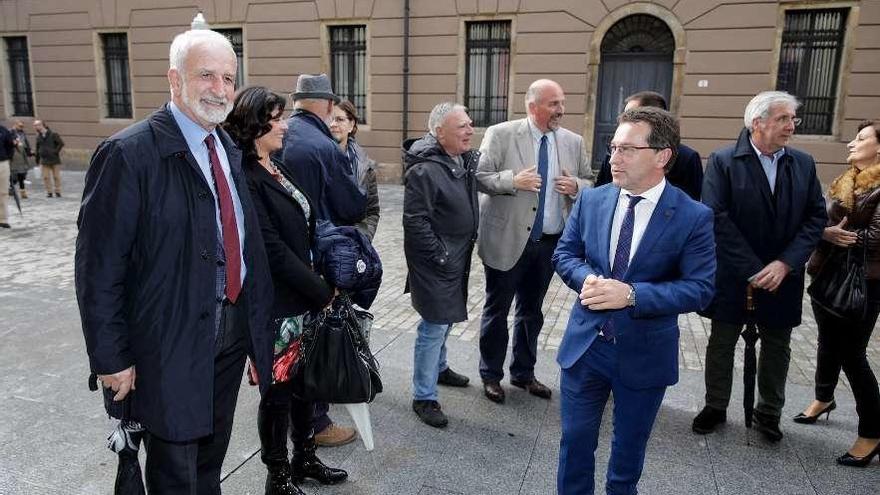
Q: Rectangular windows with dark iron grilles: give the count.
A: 6